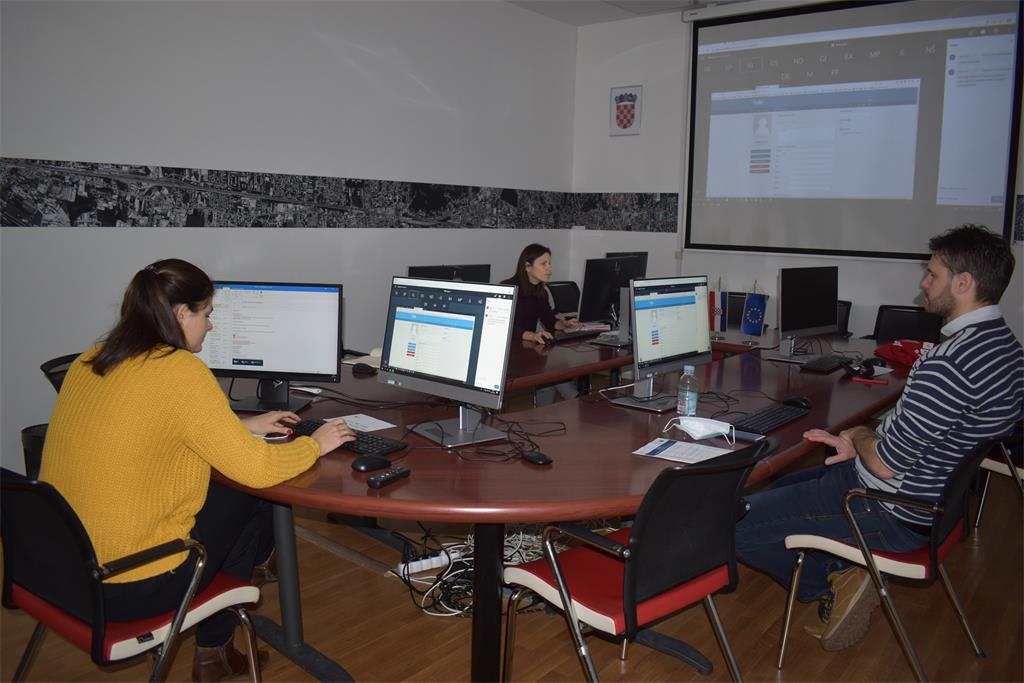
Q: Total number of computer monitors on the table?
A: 7